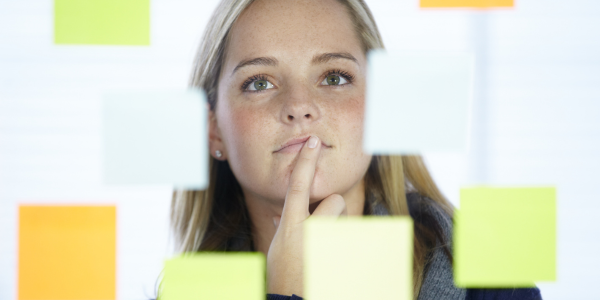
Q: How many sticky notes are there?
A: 8